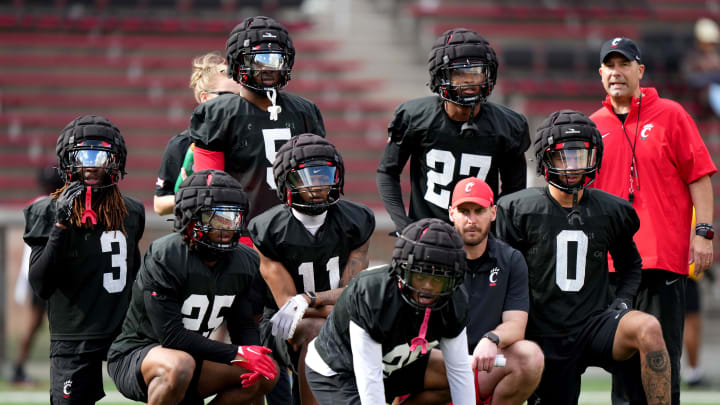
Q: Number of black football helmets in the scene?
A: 7